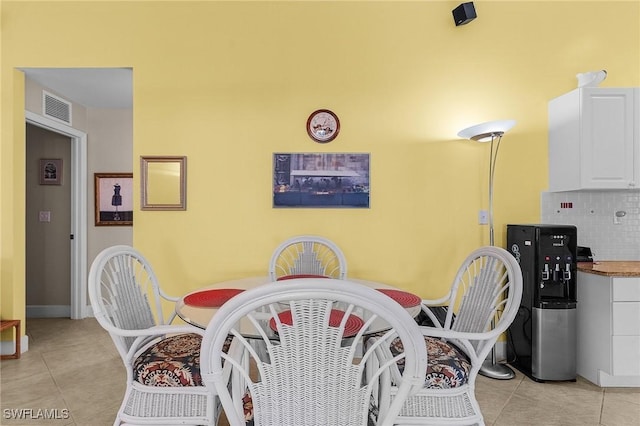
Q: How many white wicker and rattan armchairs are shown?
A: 4